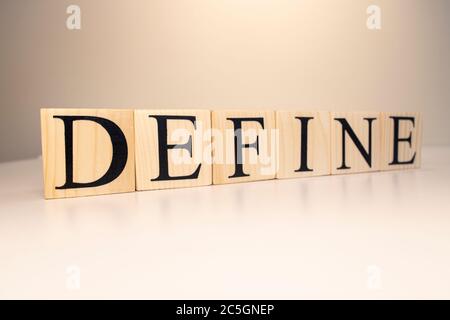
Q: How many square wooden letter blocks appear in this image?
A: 6